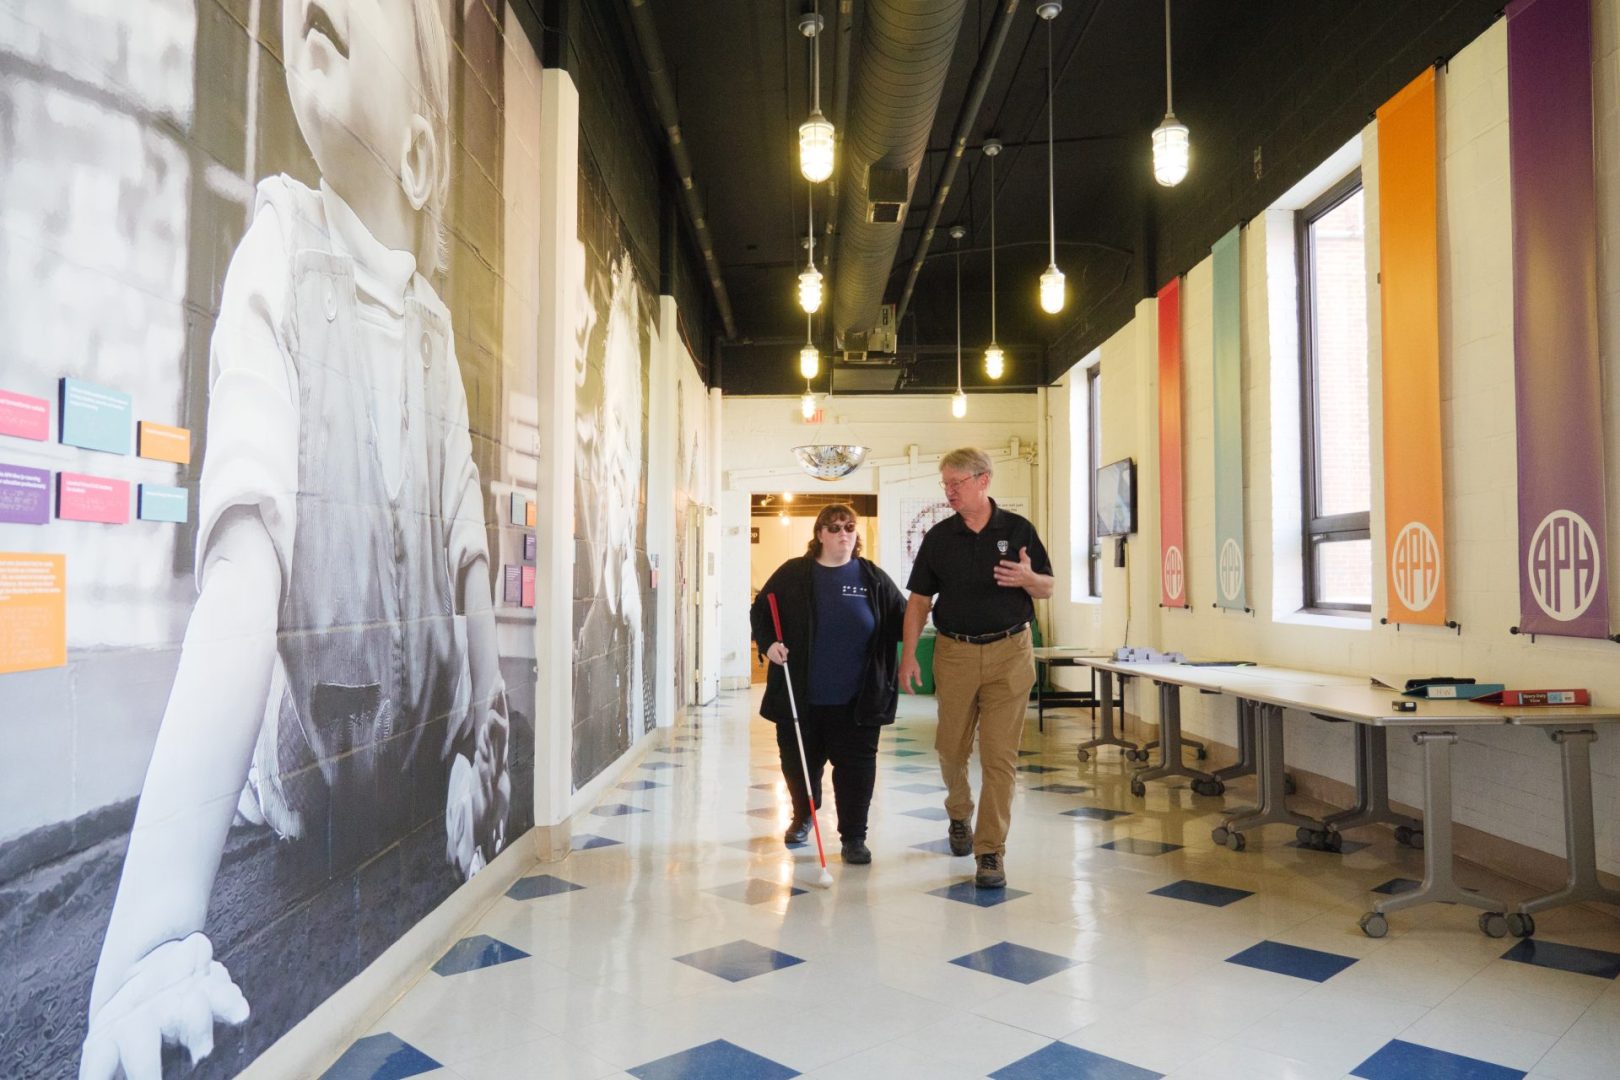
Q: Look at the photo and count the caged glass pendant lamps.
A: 8